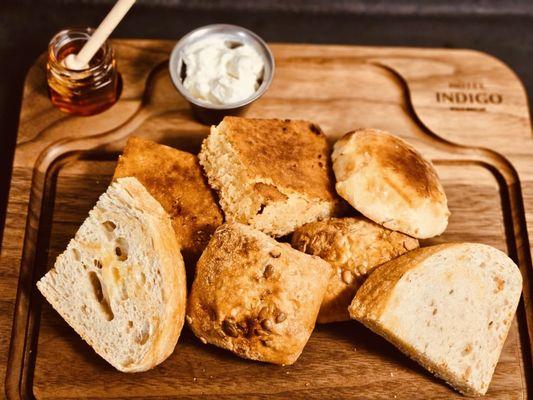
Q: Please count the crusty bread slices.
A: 2